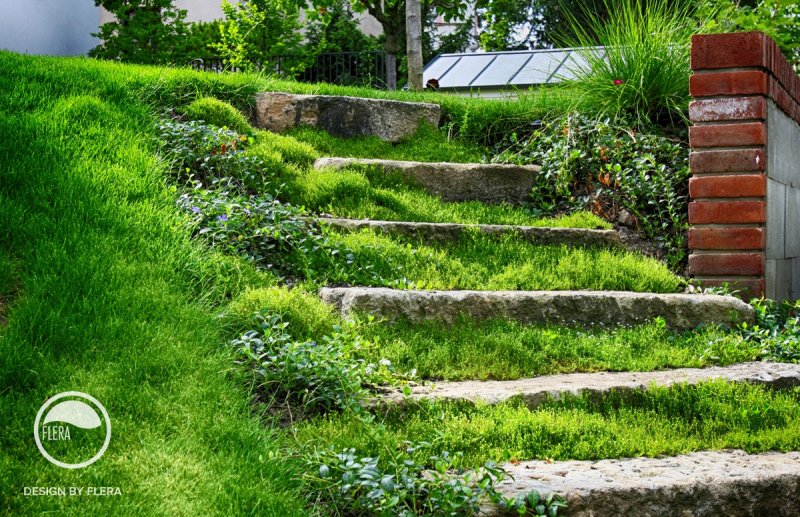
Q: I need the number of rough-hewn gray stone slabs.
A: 6